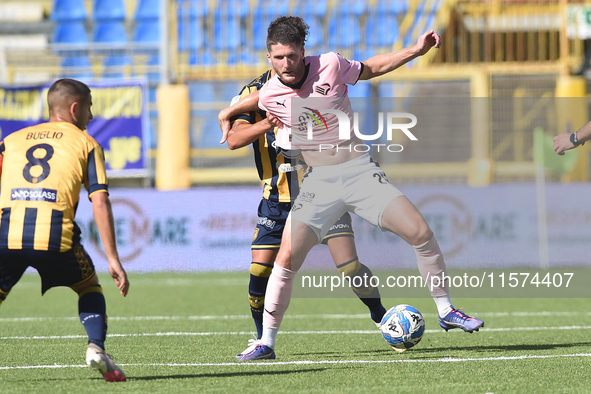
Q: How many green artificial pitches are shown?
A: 1